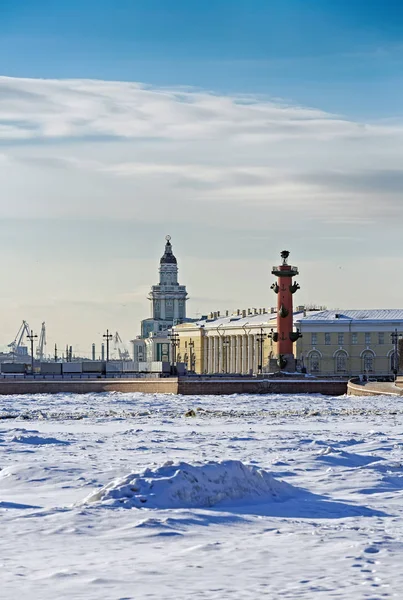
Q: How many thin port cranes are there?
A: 3